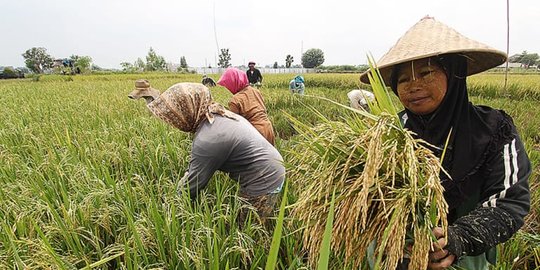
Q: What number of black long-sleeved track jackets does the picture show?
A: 1